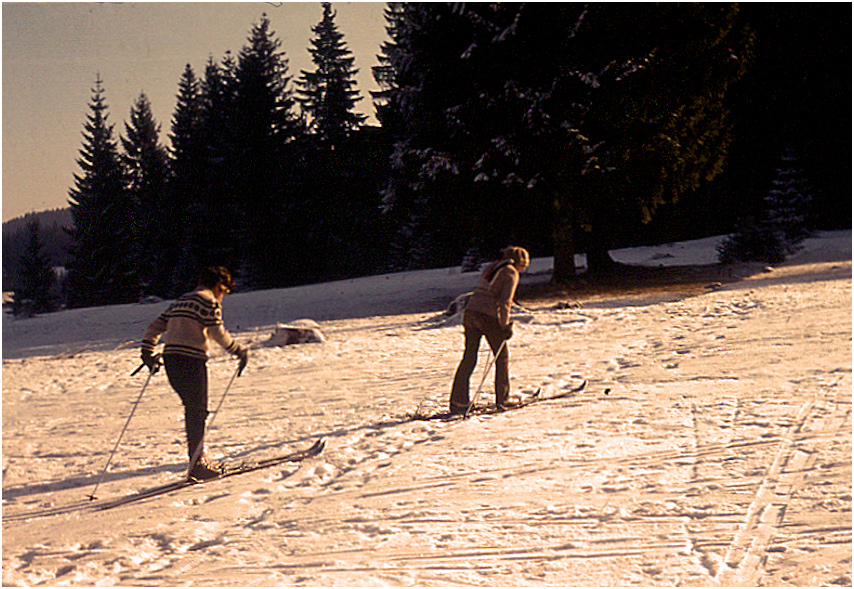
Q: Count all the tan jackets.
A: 1